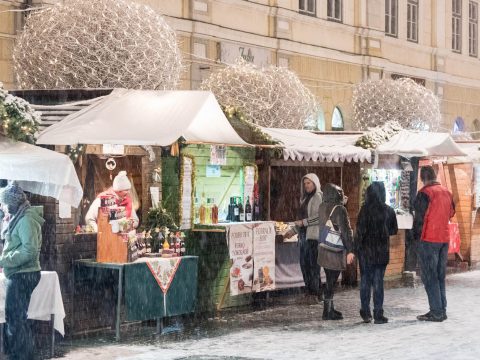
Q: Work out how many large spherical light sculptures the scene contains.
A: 3